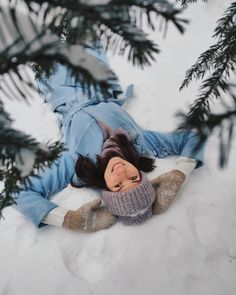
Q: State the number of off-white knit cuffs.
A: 2